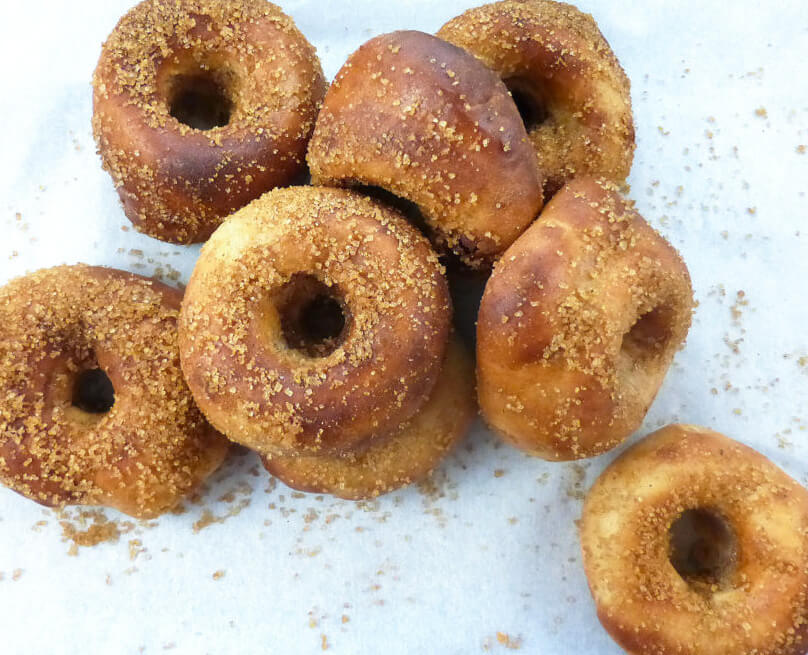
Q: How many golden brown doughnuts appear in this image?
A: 8